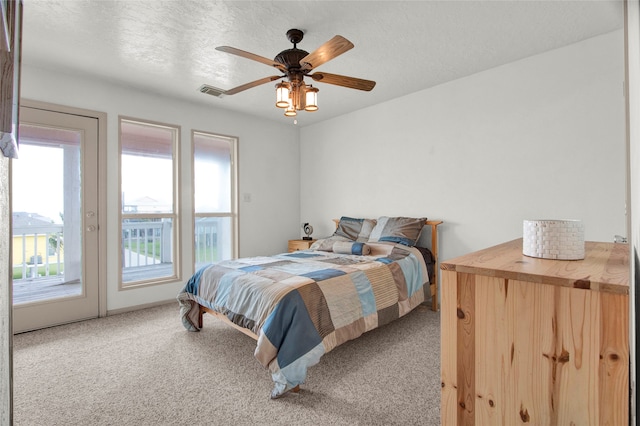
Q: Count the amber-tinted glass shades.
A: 3